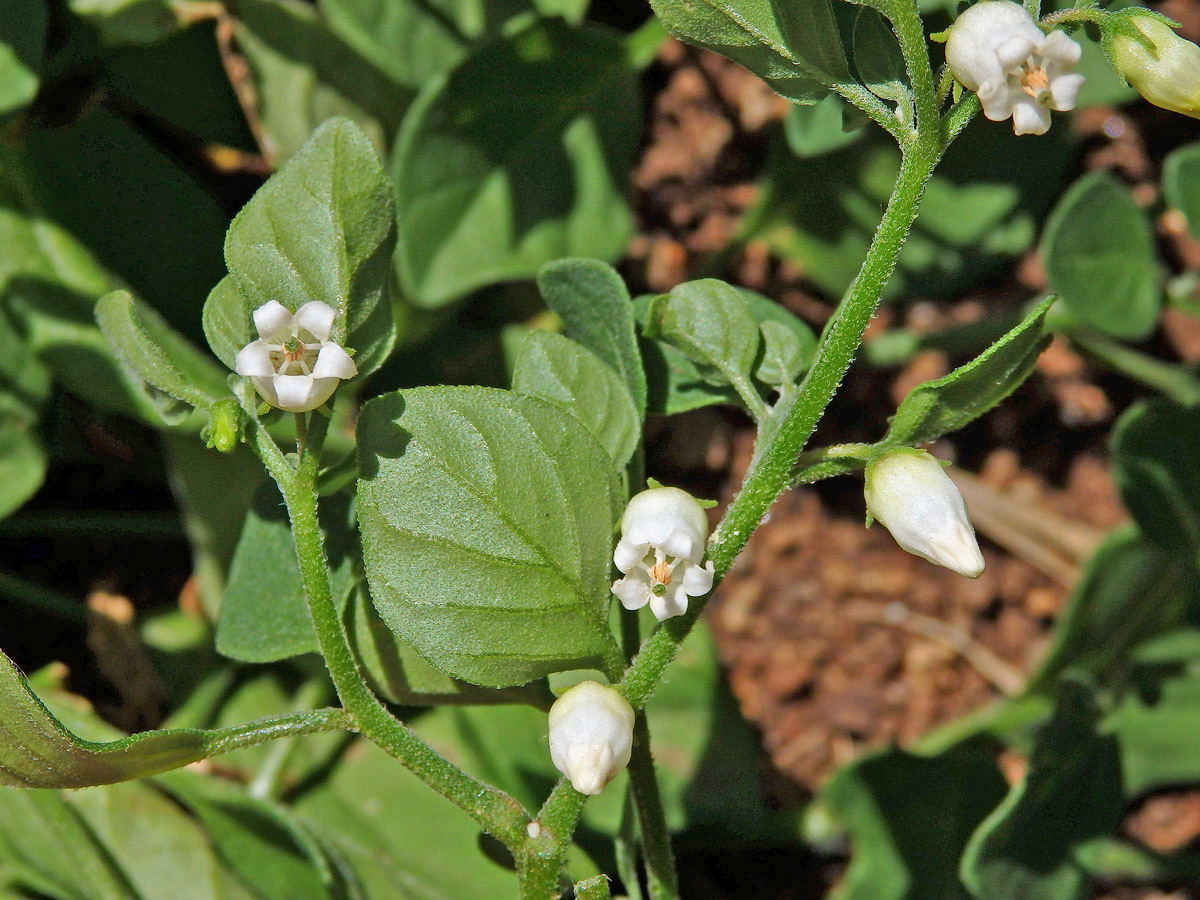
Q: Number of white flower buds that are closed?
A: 3